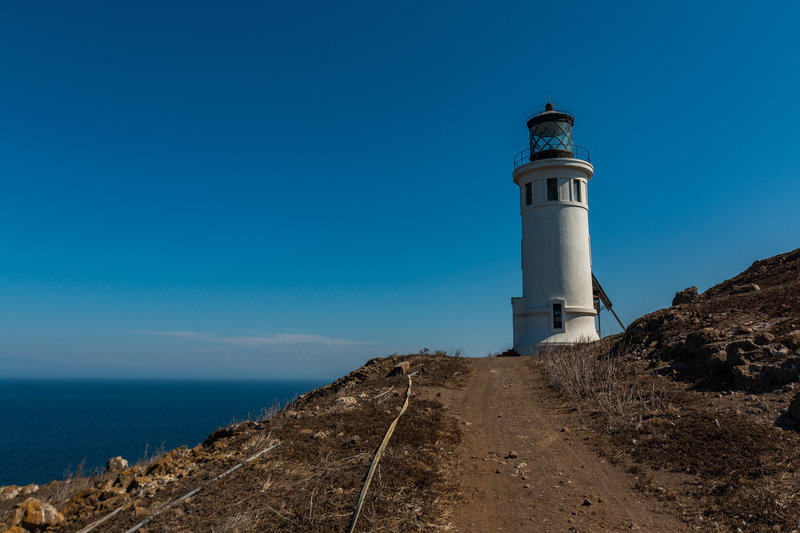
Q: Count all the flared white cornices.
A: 1